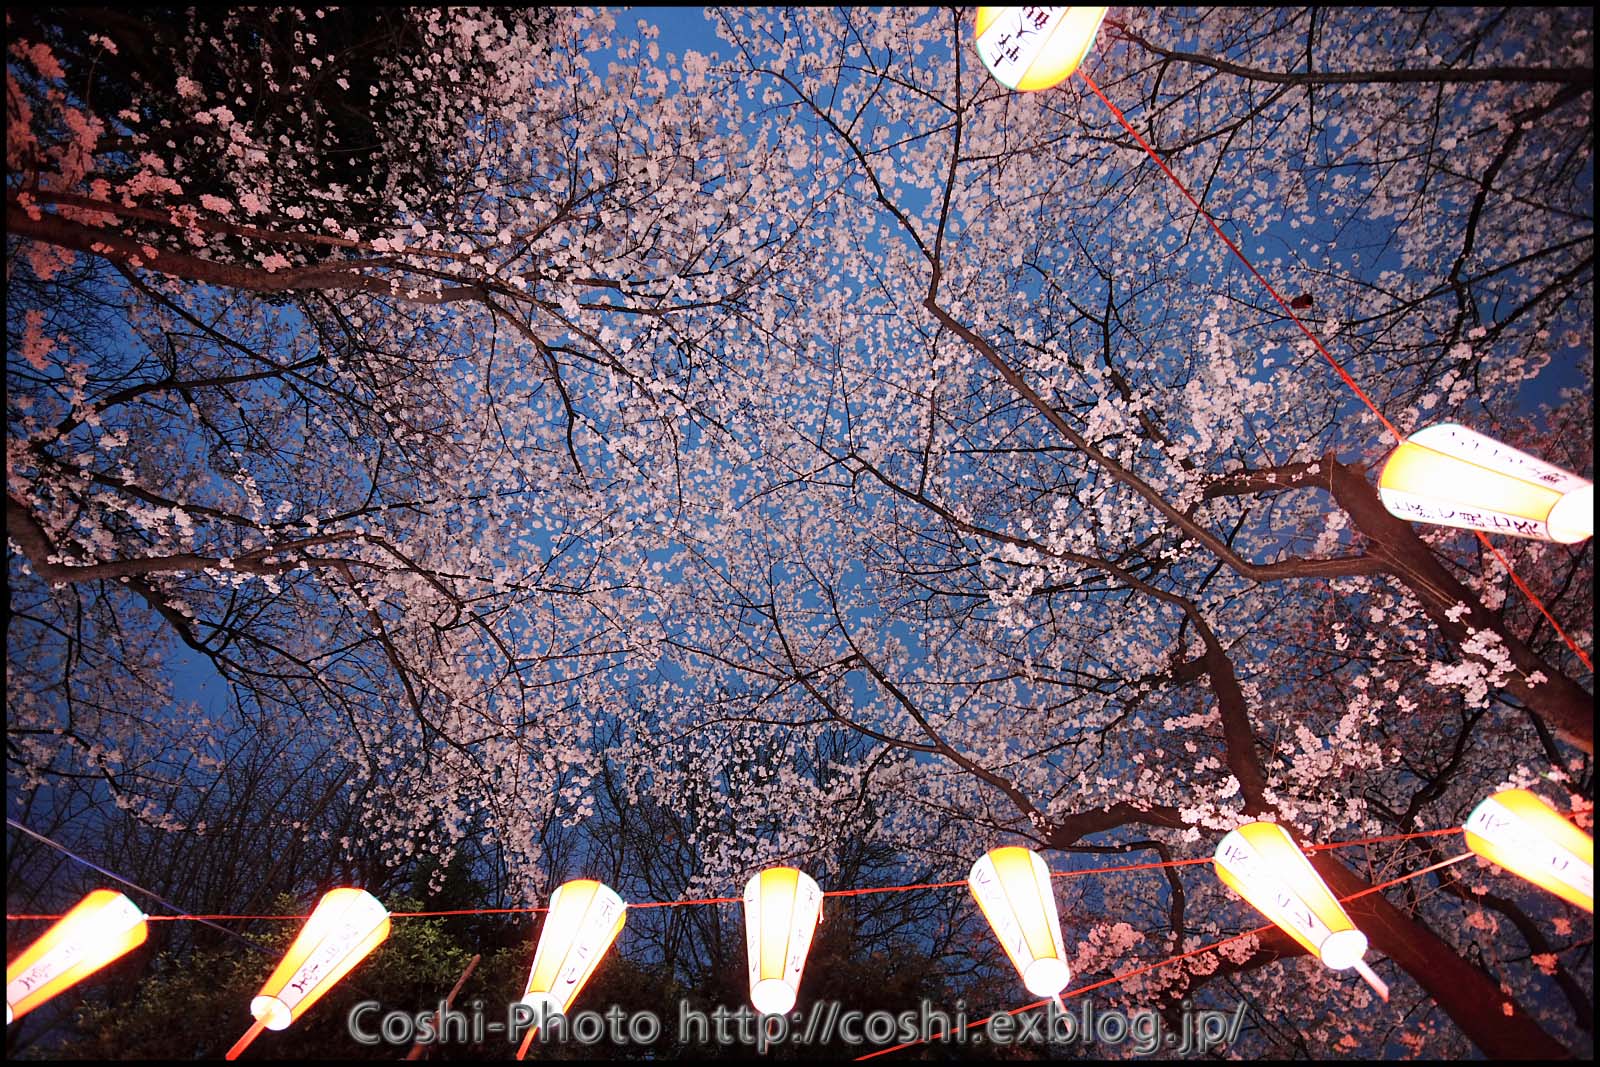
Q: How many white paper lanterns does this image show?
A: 9